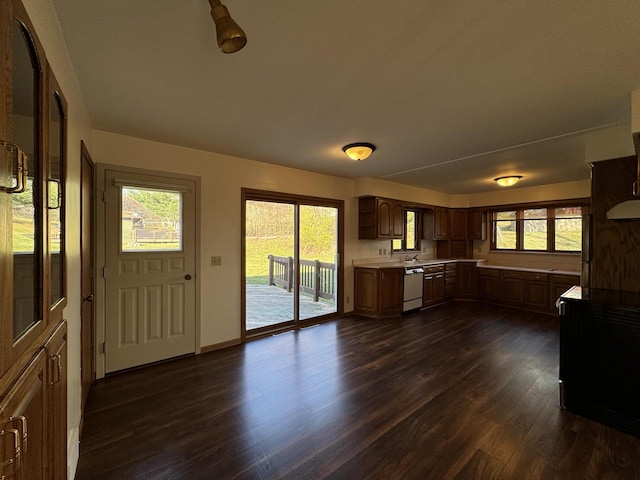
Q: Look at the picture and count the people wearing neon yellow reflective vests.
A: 0